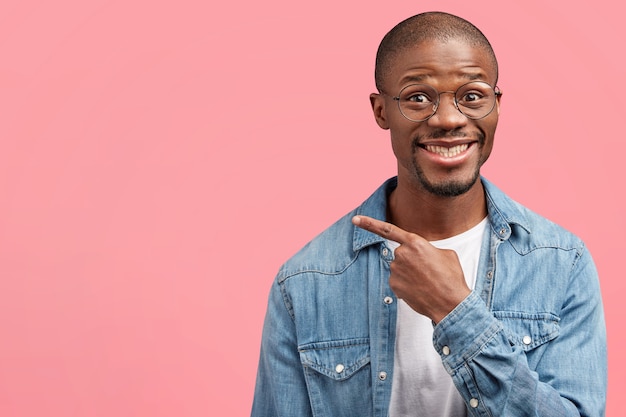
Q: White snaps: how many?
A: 4